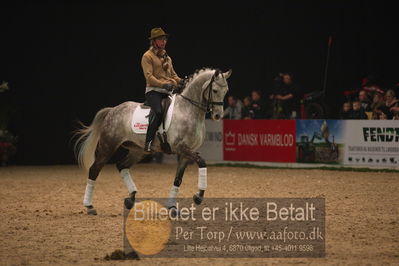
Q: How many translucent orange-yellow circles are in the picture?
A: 1